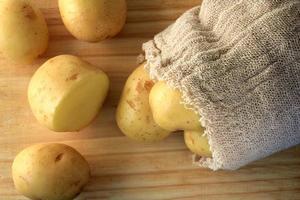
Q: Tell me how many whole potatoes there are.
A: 6